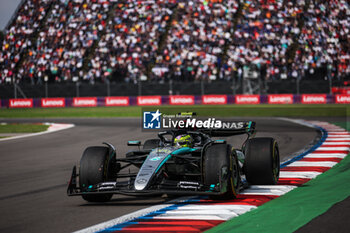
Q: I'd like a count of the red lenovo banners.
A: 11